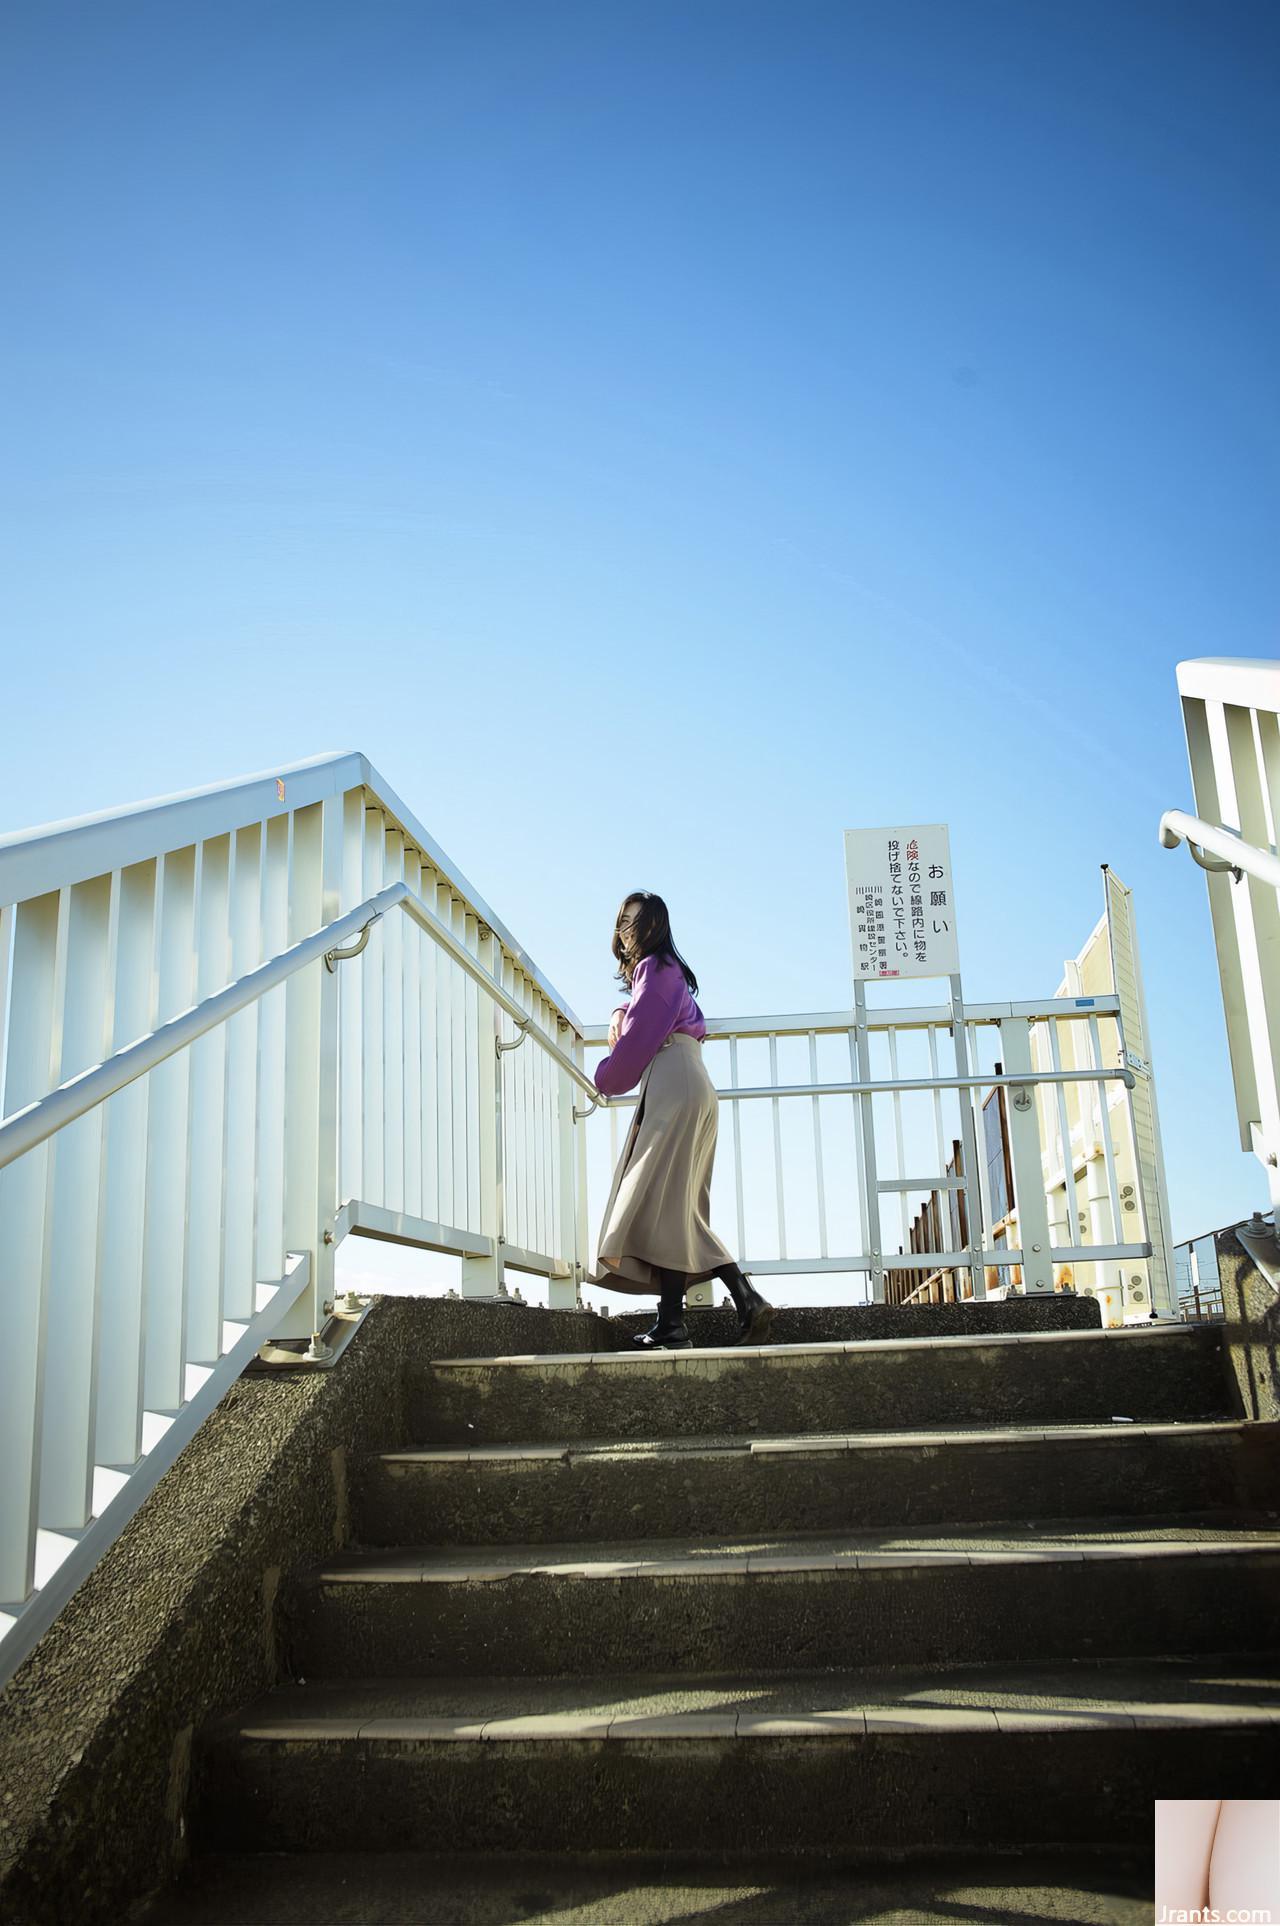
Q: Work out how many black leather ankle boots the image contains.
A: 2